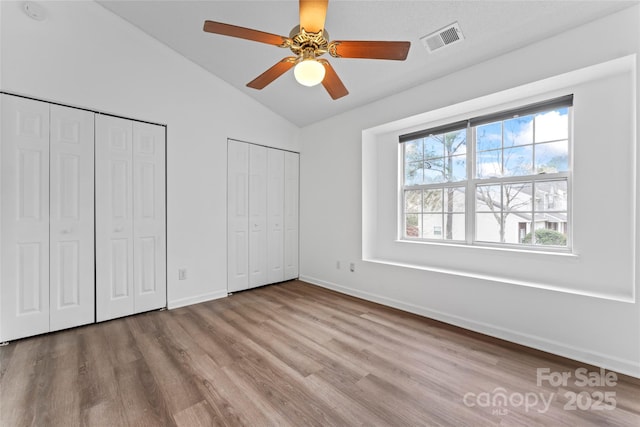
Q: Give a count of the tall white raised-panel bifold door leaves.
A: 8